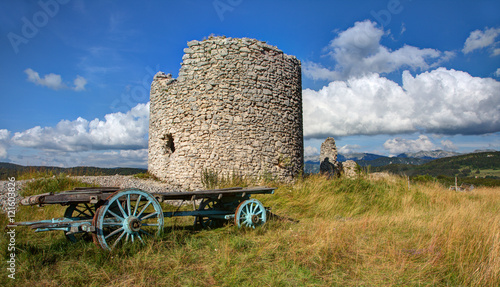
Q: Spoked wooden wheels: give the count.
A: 4